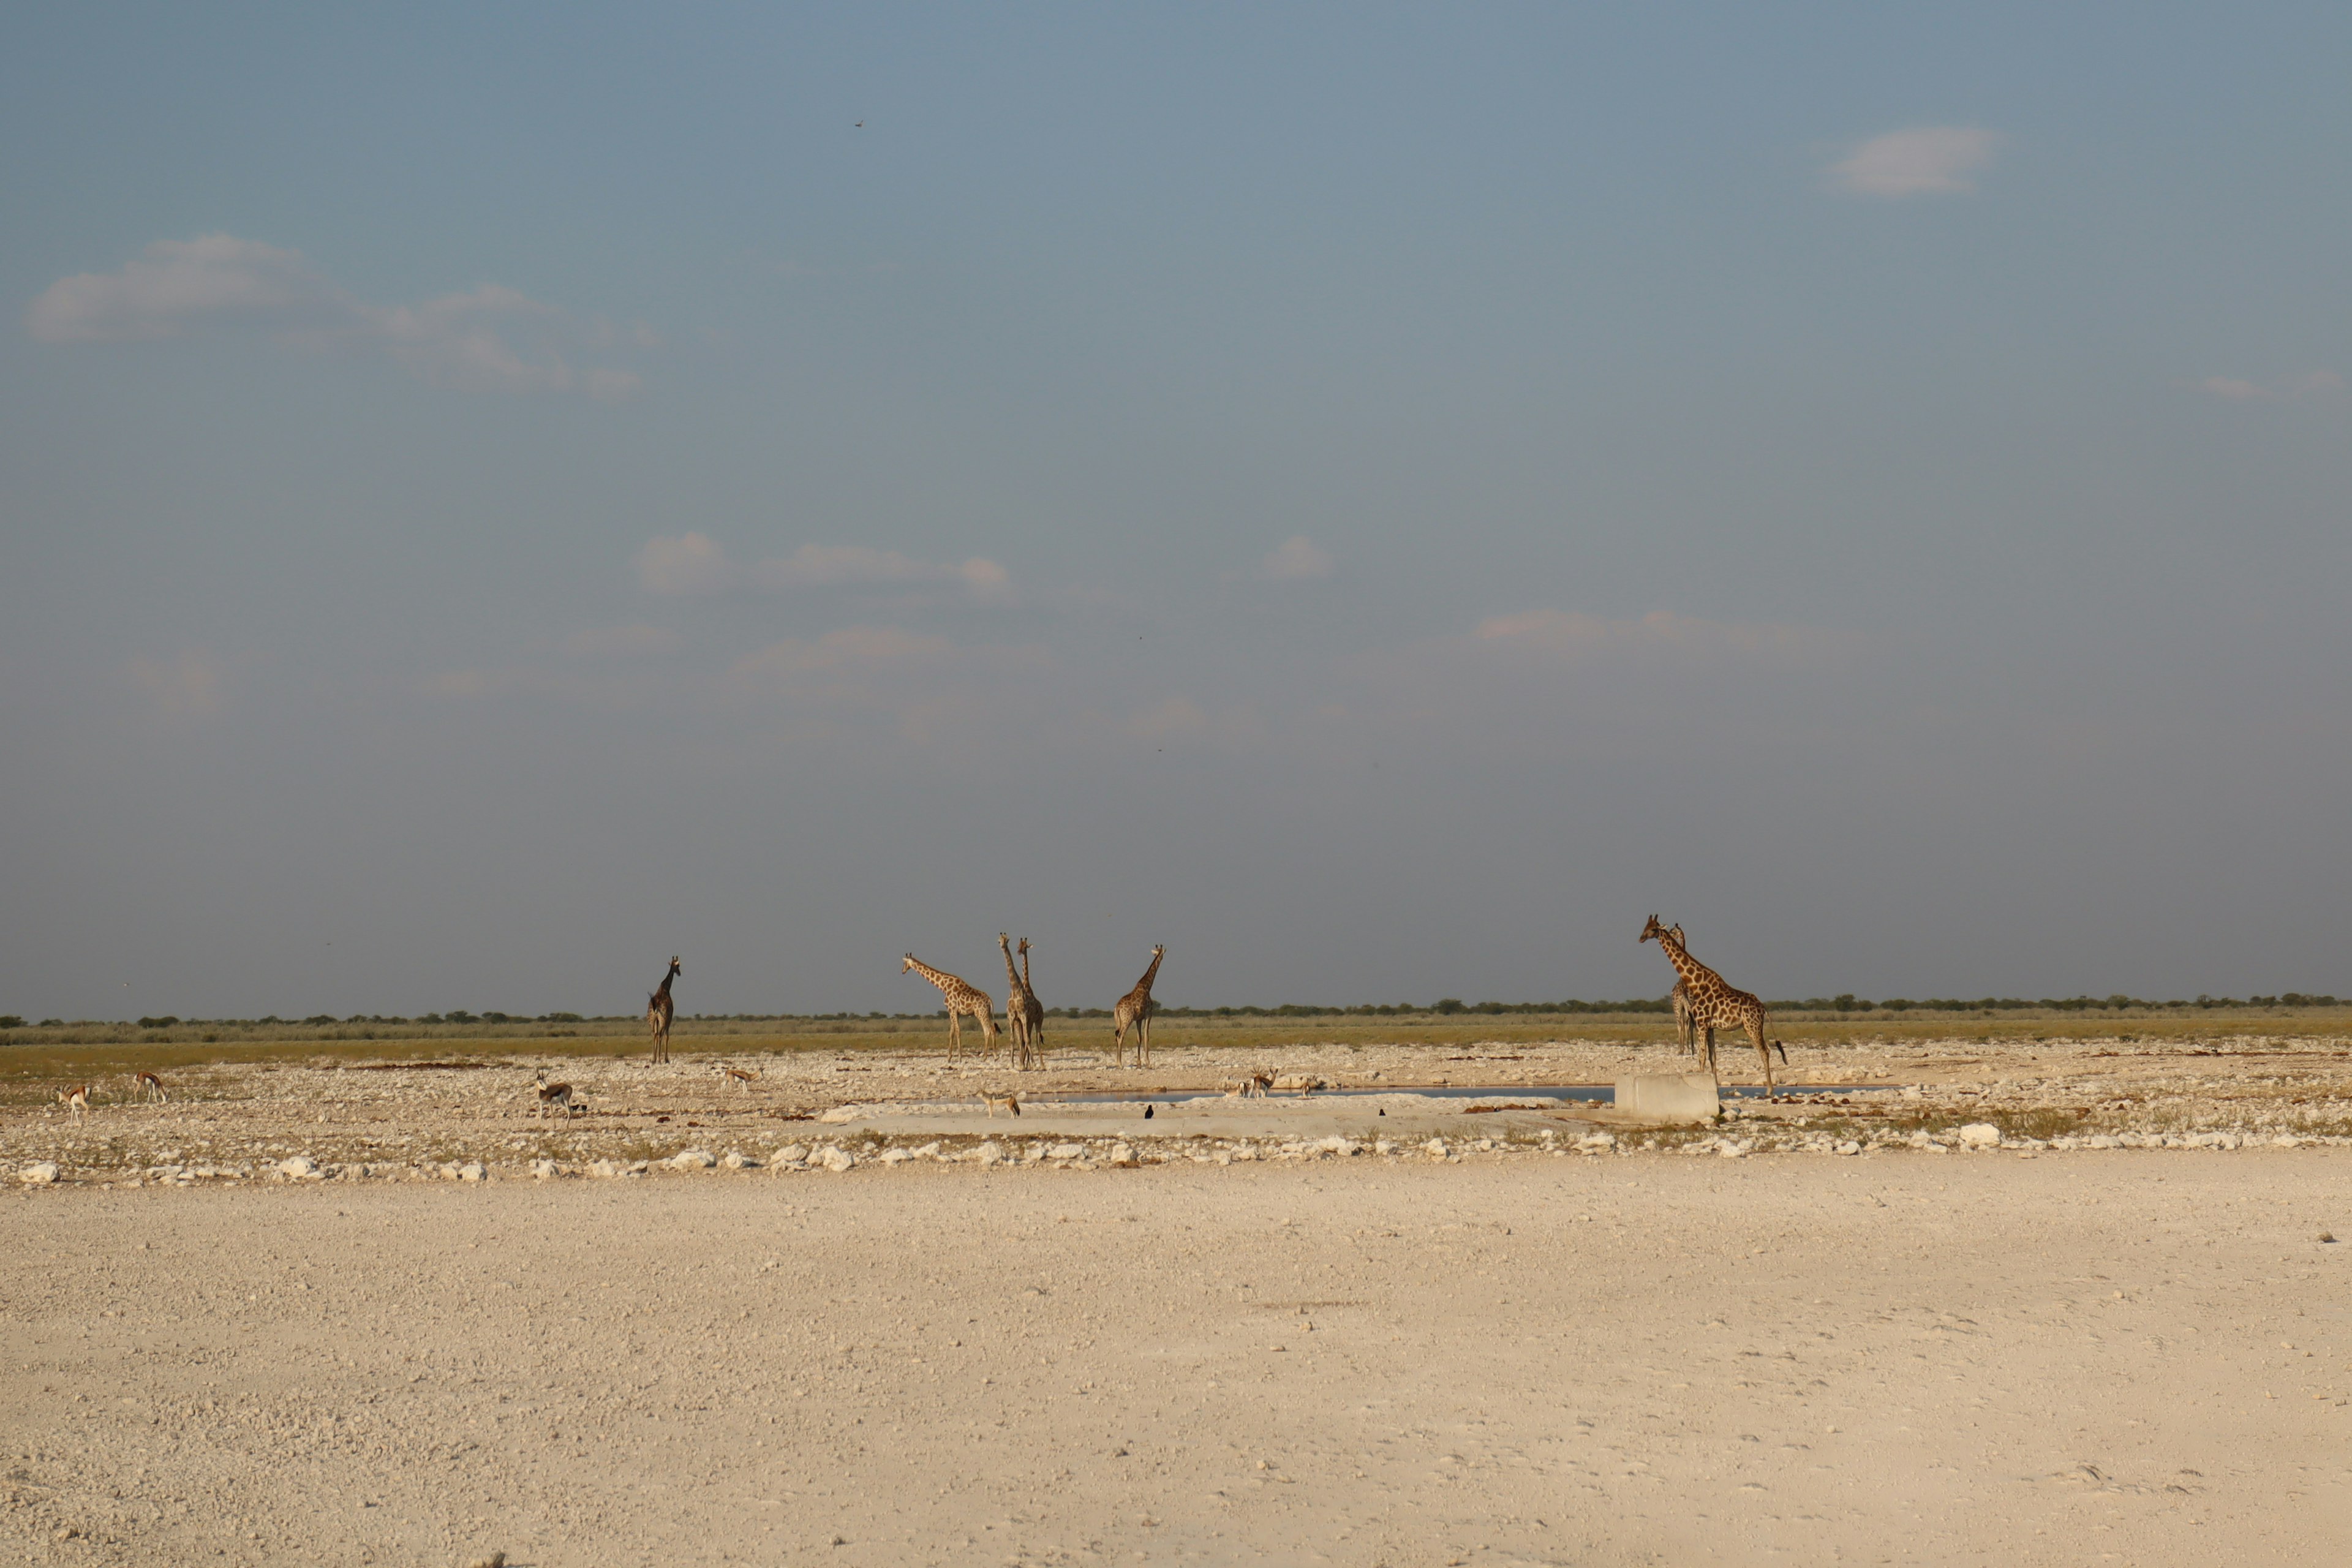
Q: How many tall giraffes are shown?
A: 7